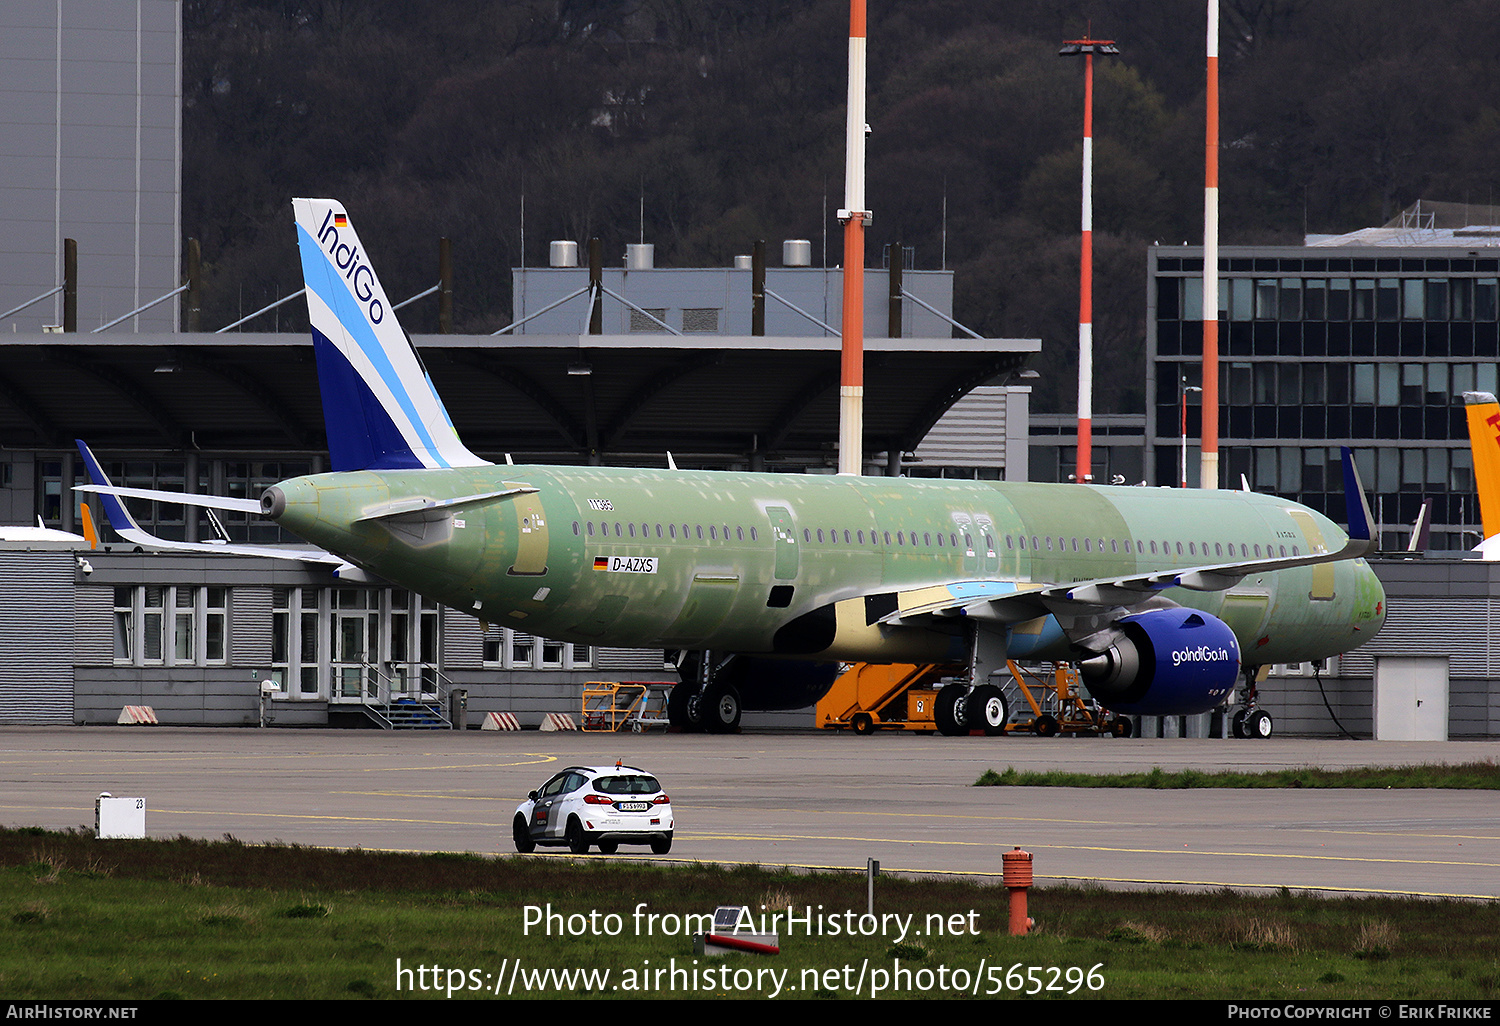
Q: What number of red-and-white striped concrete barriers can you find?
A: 3